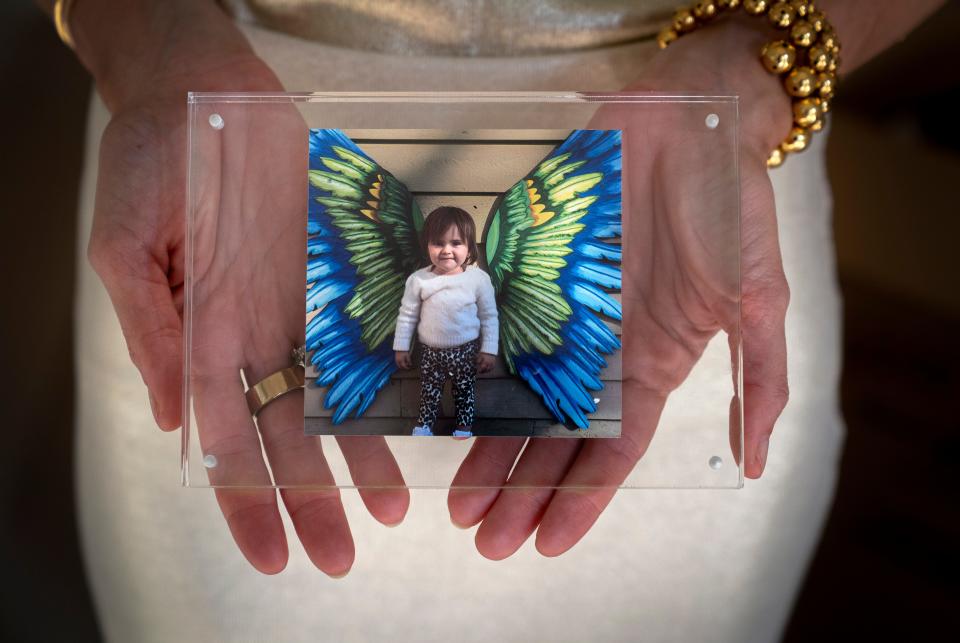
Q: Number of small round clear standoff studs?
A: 4